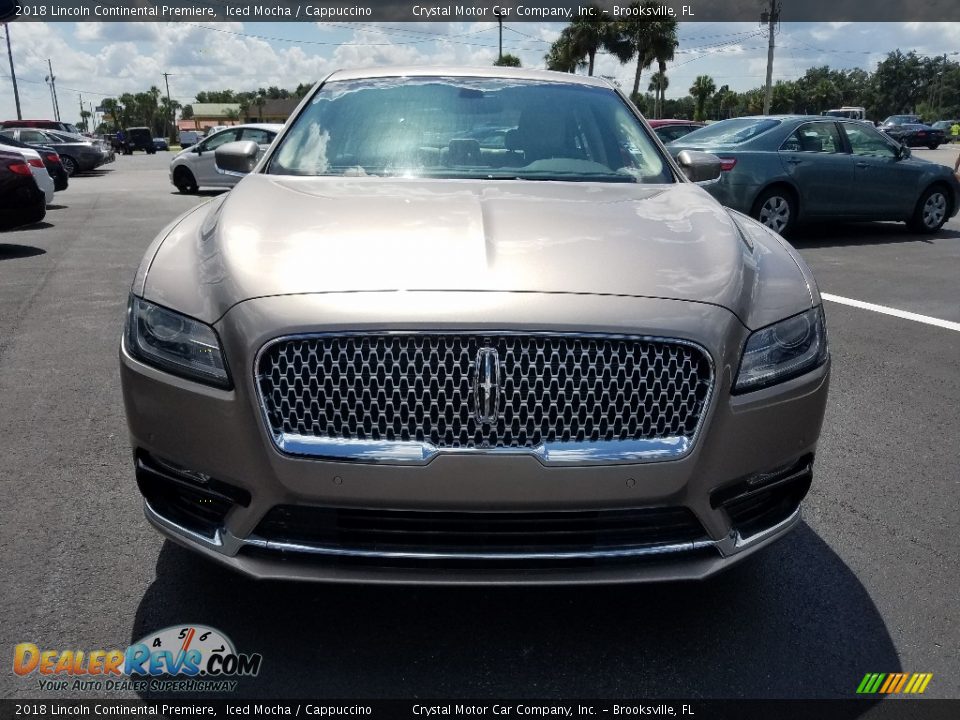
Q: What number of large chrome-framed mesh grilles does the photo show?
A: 1